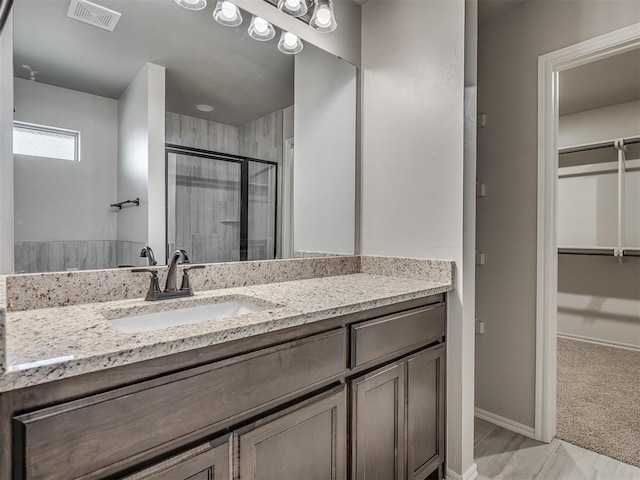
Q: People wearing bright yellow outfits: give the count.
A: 0